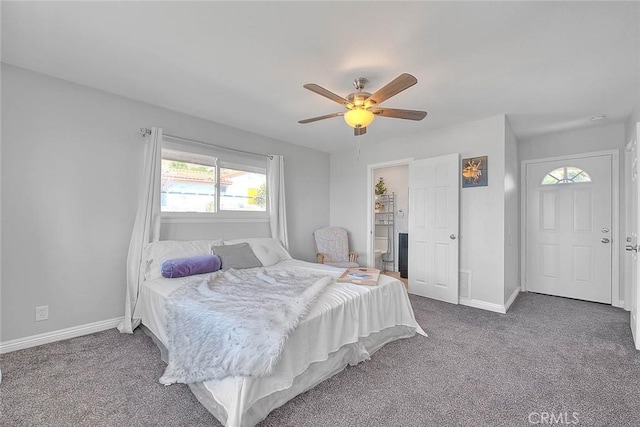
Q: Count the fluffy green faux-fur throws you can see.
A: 0